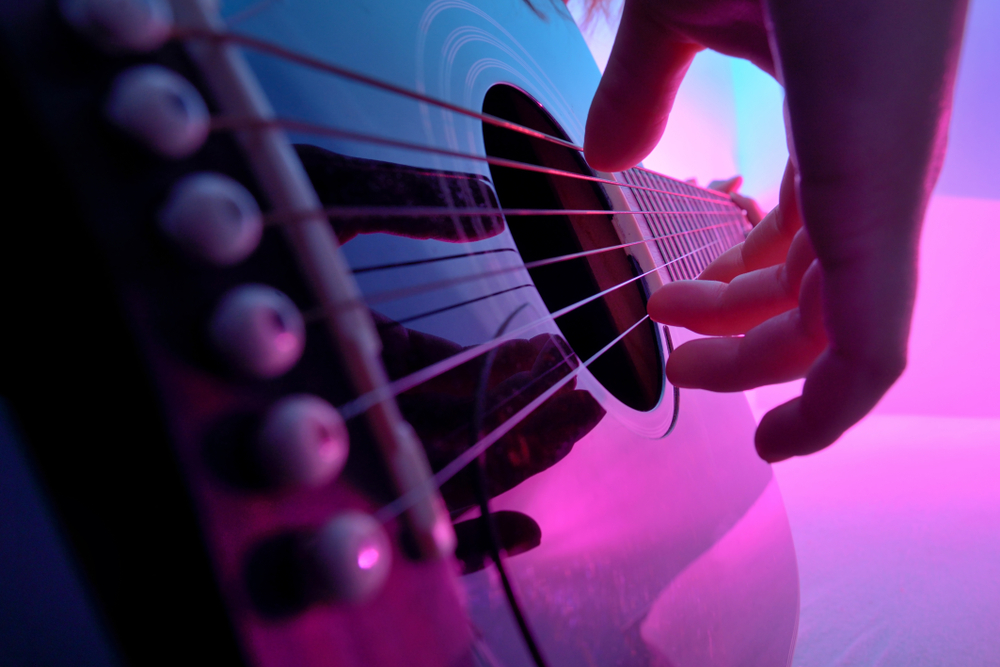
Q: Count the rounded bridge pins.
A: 6